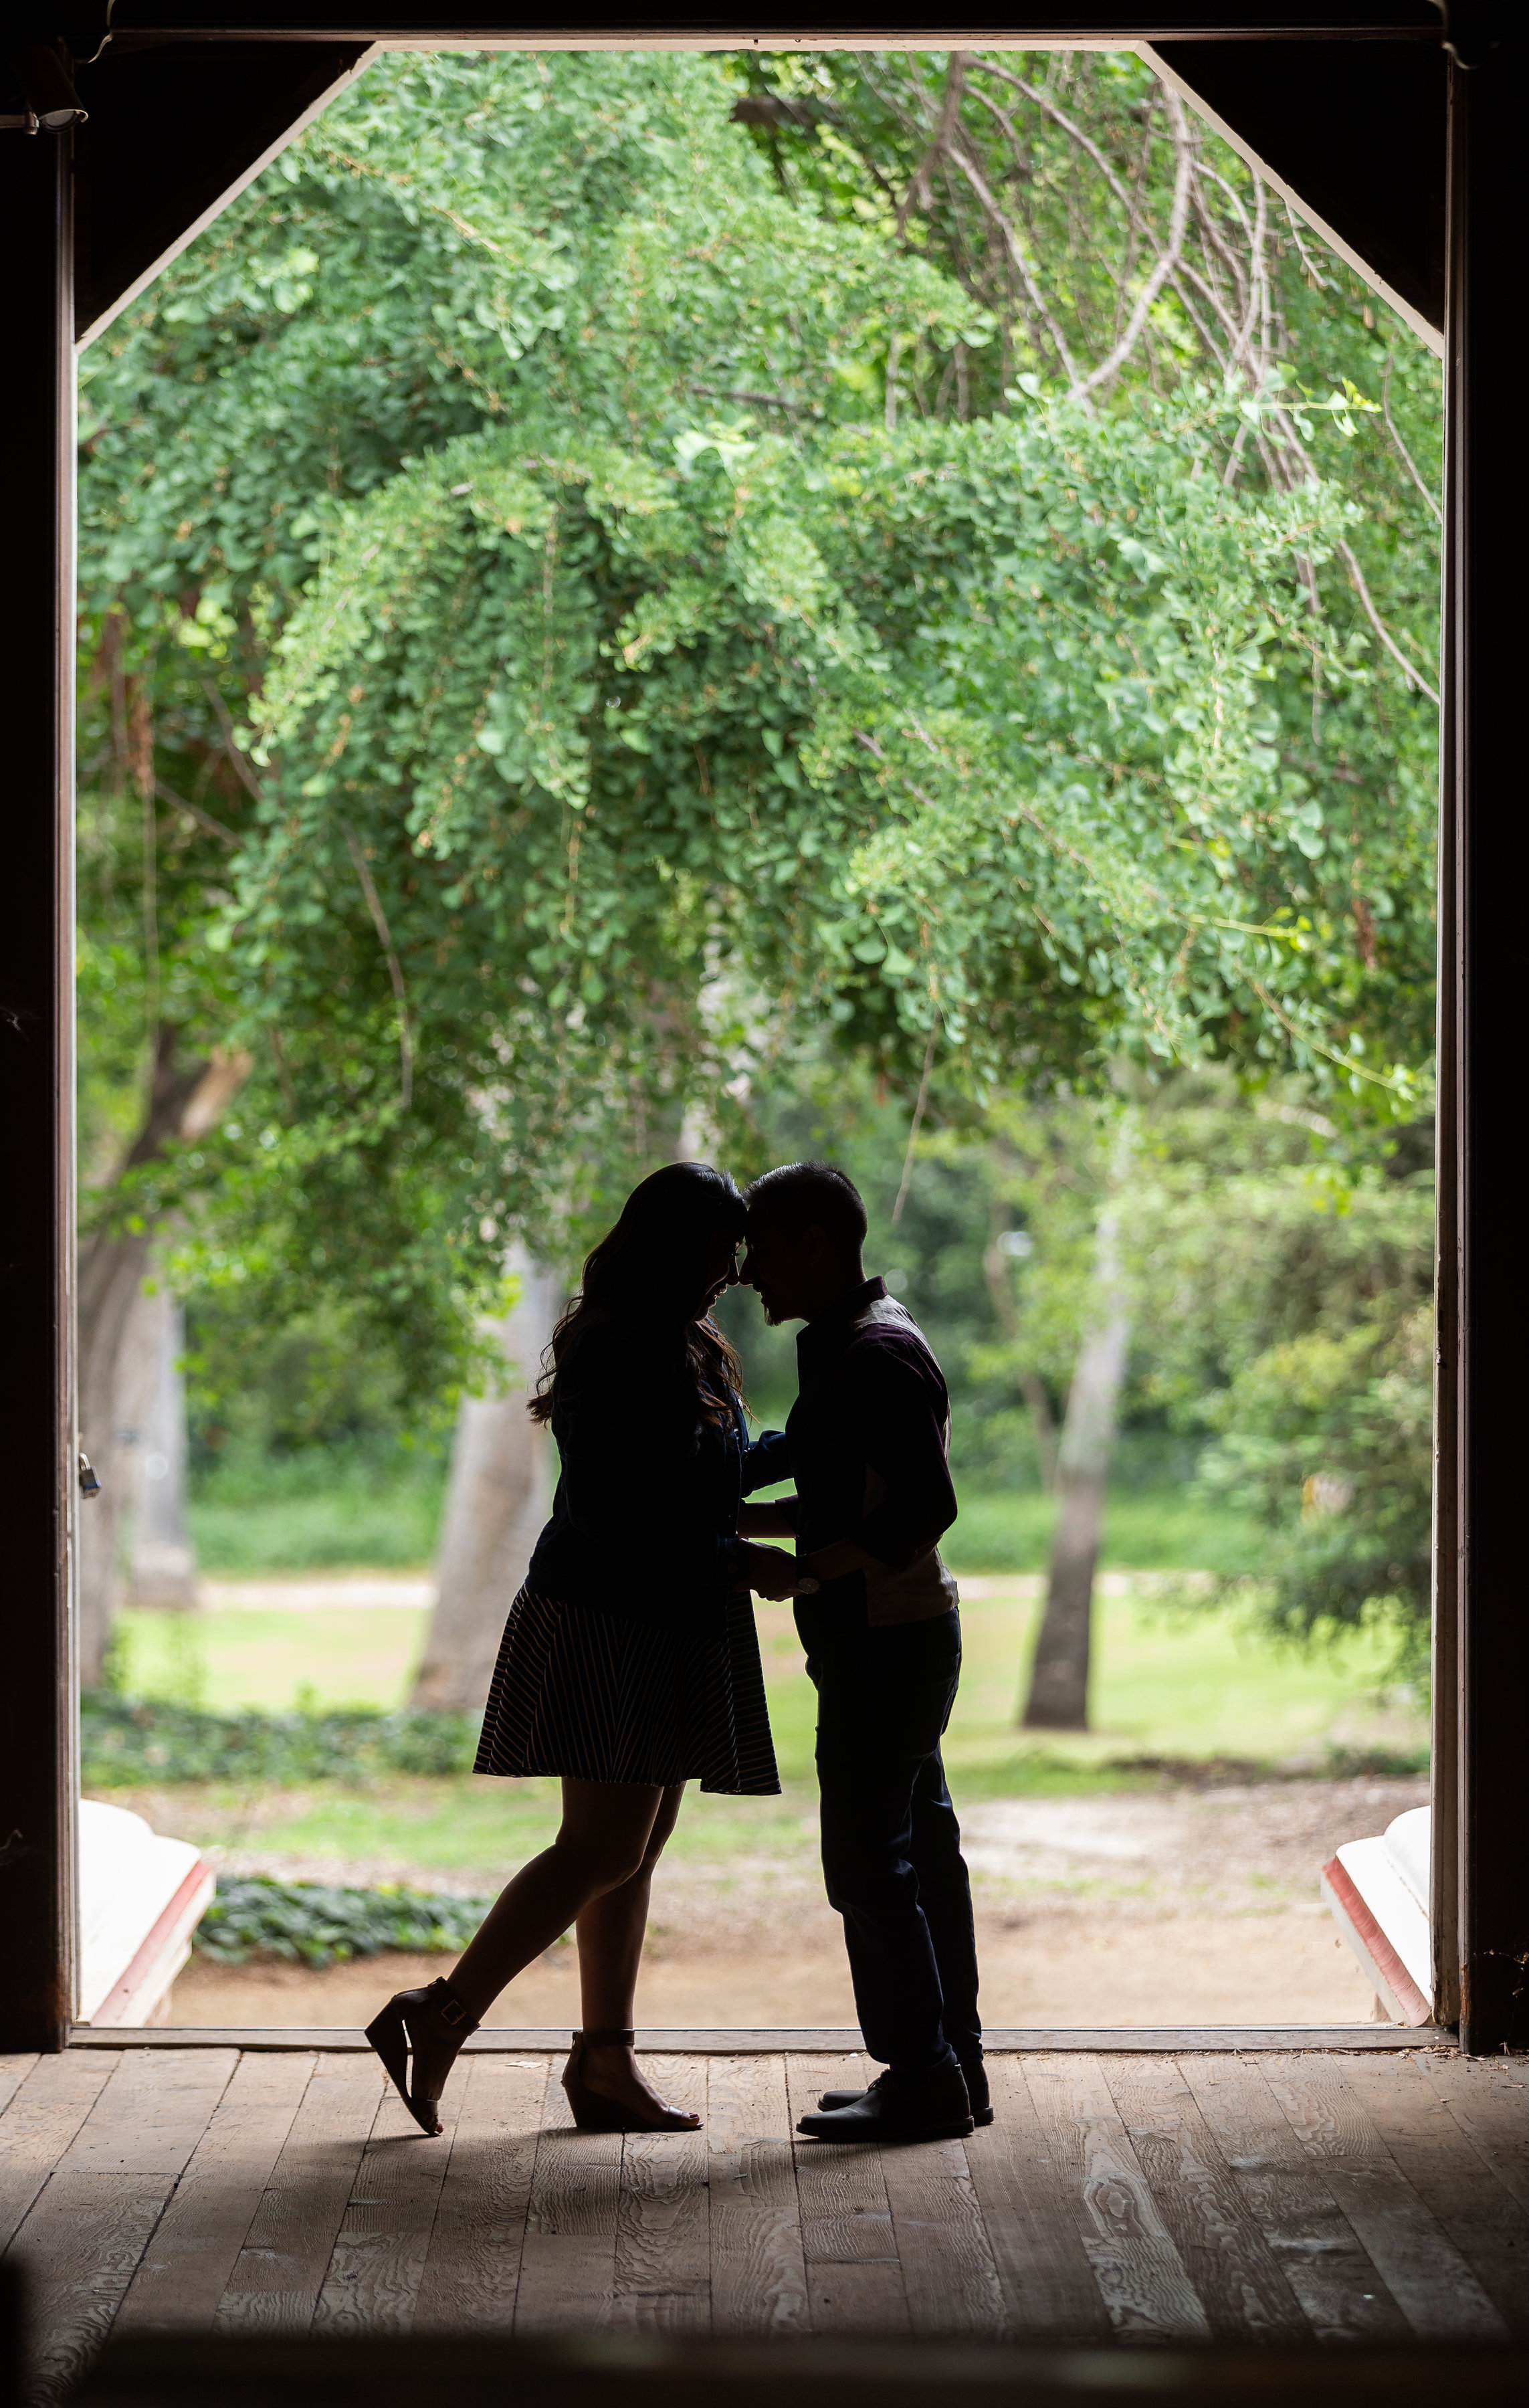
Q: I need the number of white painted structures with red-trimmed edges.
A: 2